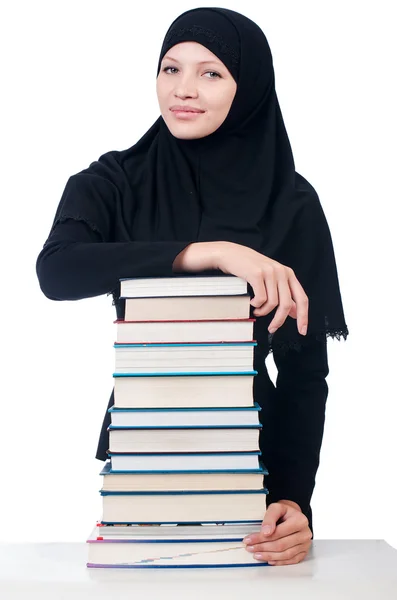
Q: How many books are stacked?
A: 12